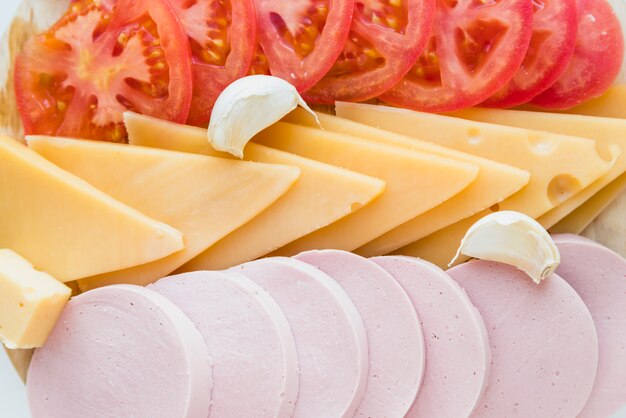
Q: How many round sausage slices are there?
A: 7